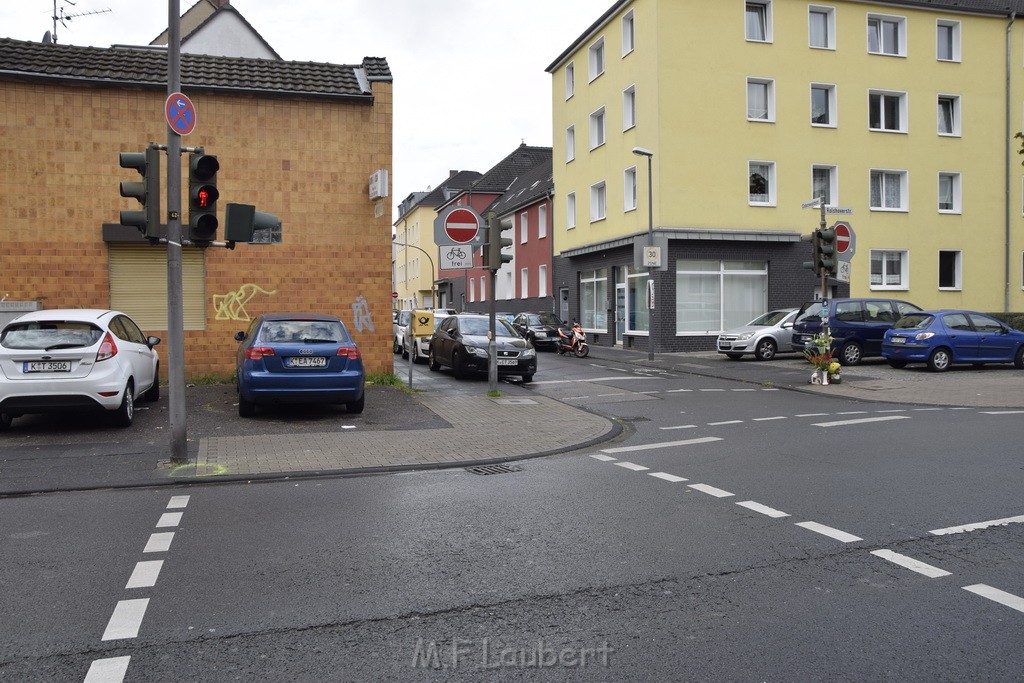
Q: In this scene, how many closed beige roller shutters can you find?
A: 1